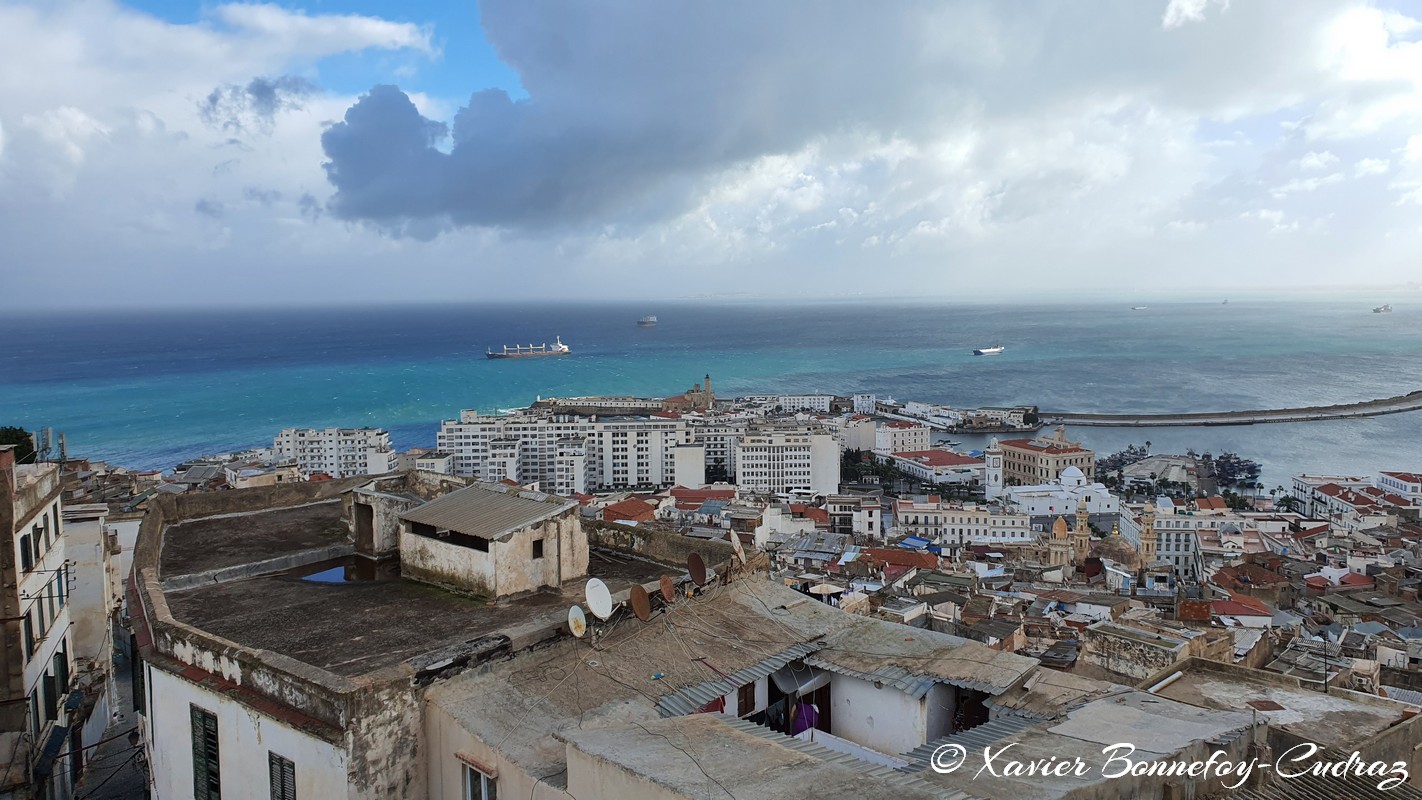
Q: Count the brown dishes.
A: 3